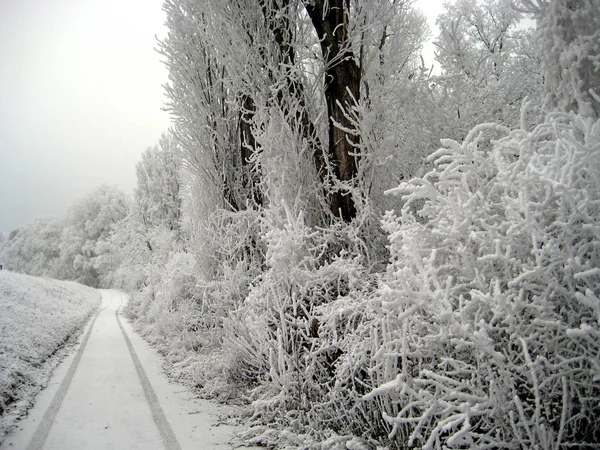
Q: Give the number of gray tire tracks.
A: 2